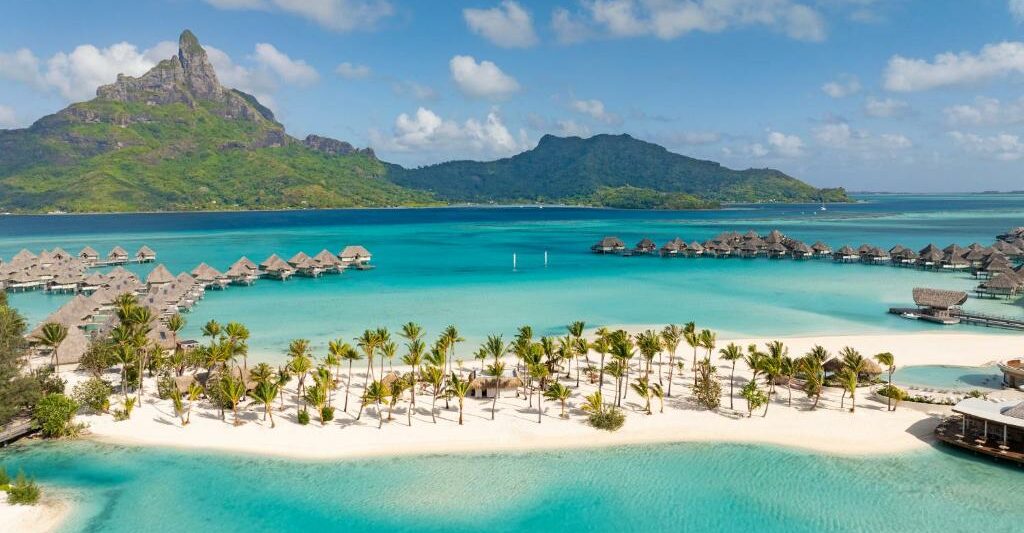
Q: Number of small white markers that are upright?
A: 2